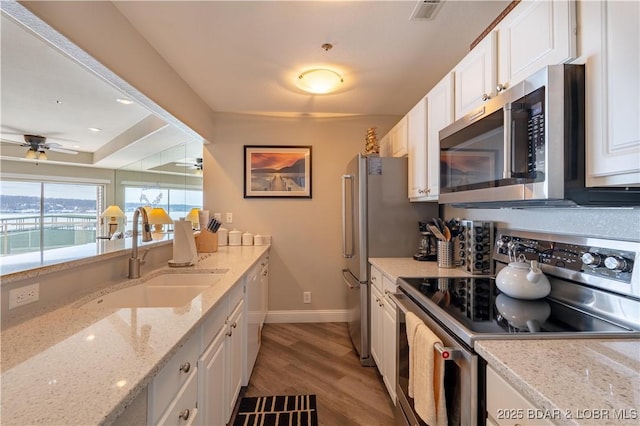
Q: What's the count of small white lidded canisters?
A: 4